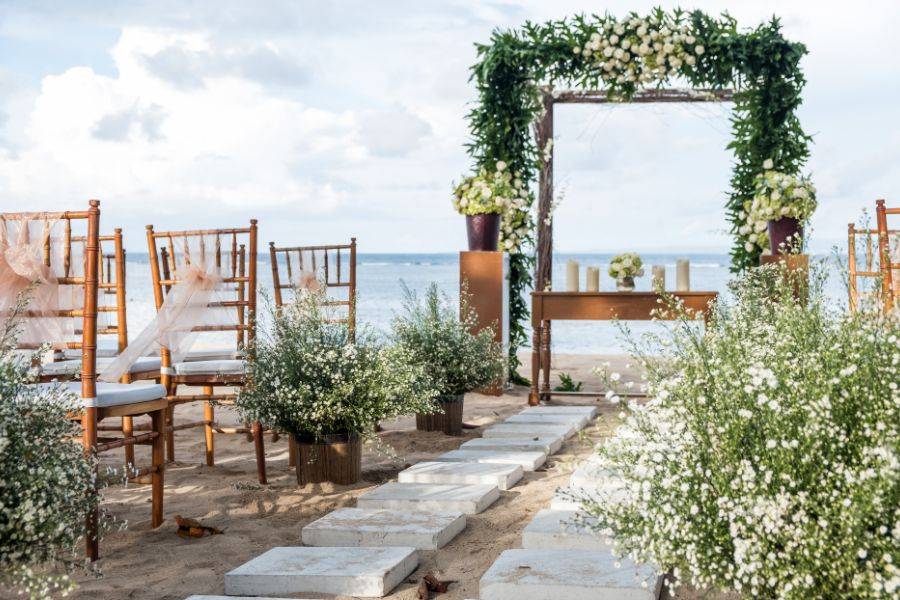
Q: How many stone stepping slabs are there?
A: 14